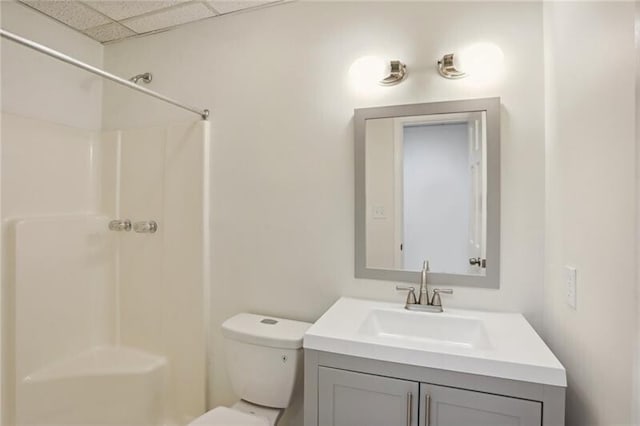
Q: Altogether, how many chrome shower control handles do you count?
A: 2